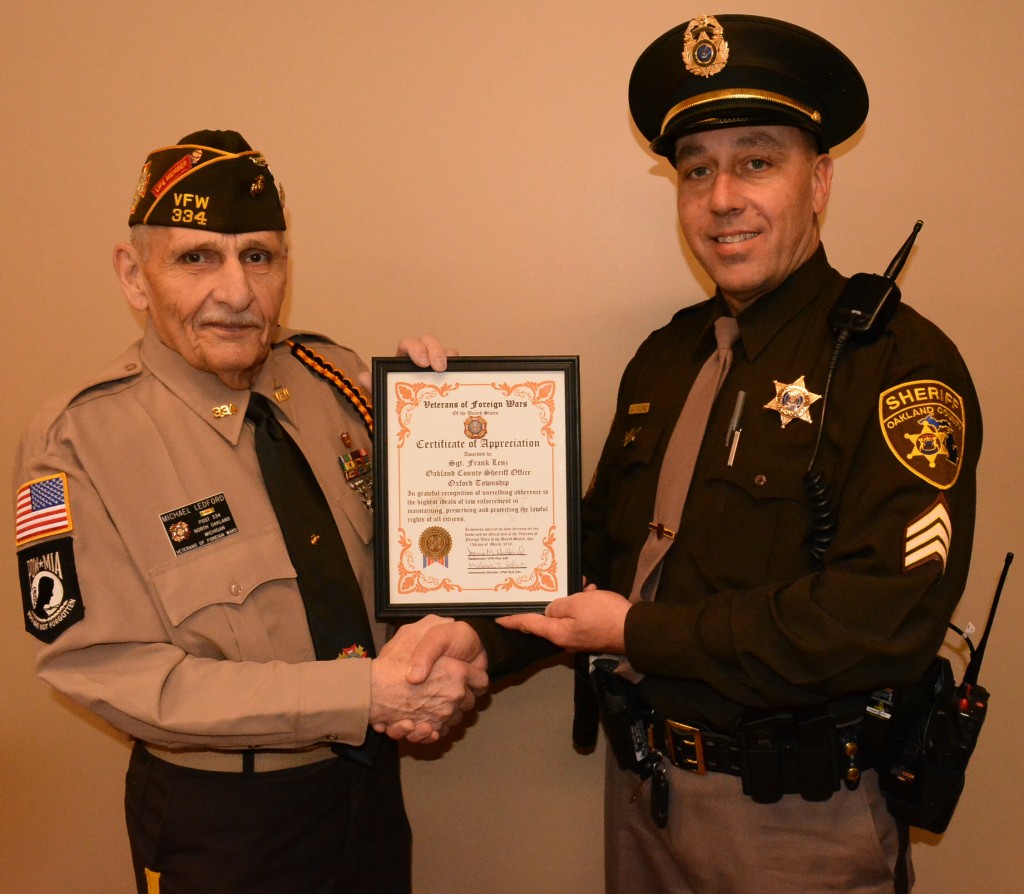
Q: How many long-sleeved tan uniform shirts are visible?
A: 1